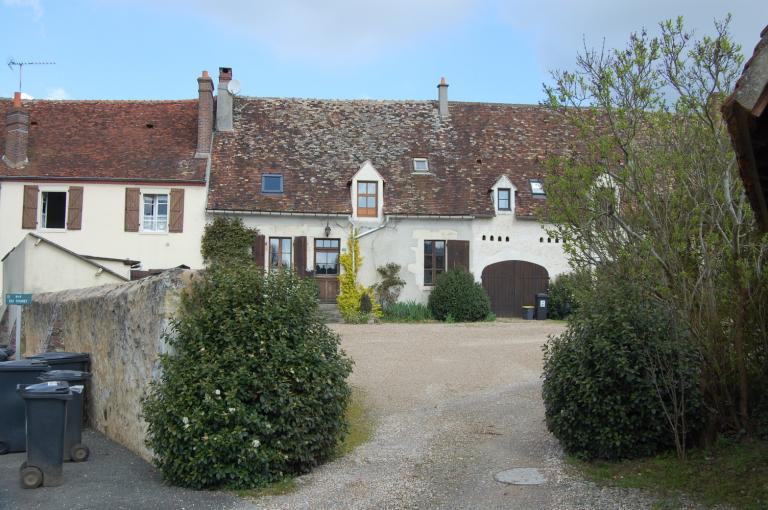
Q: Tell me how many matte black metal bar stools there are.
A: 0